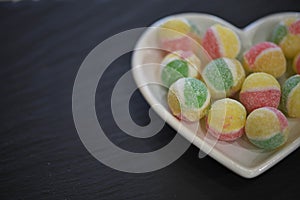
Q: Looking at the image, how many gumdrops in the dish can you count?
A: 12